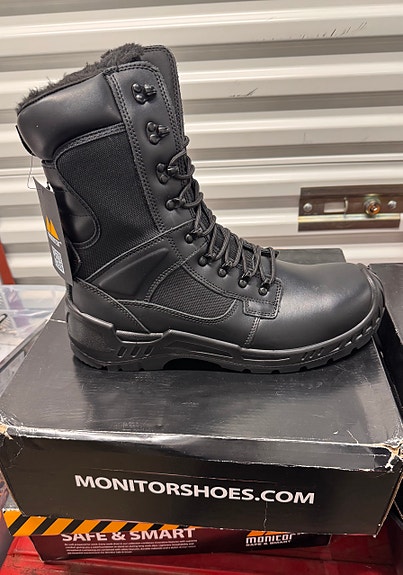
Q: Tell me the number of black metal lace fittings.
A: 9